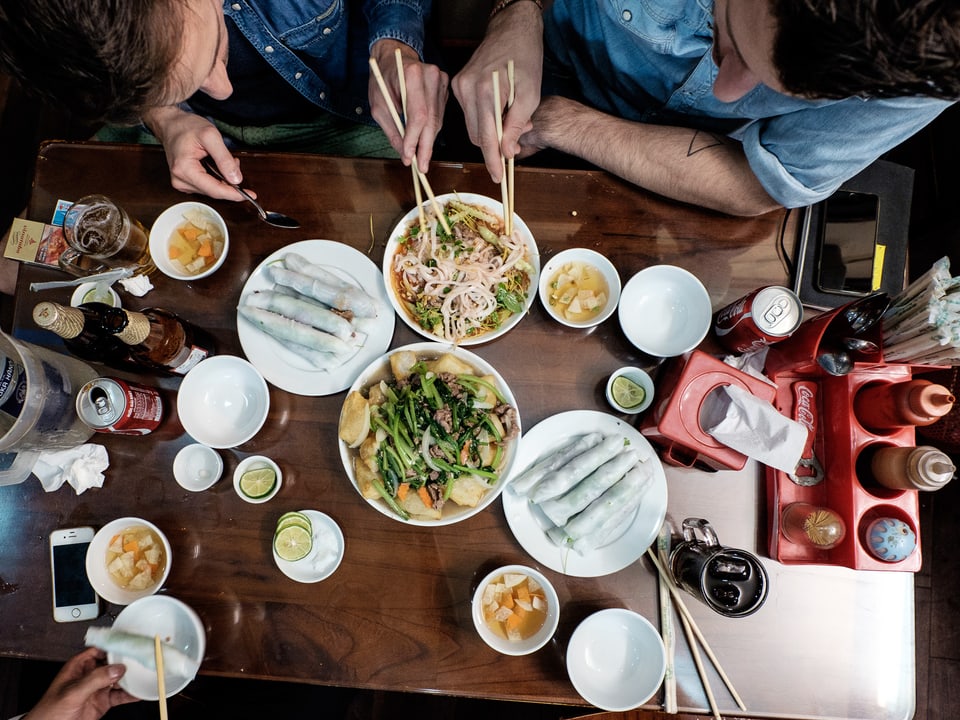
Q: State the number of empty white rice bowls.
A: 3